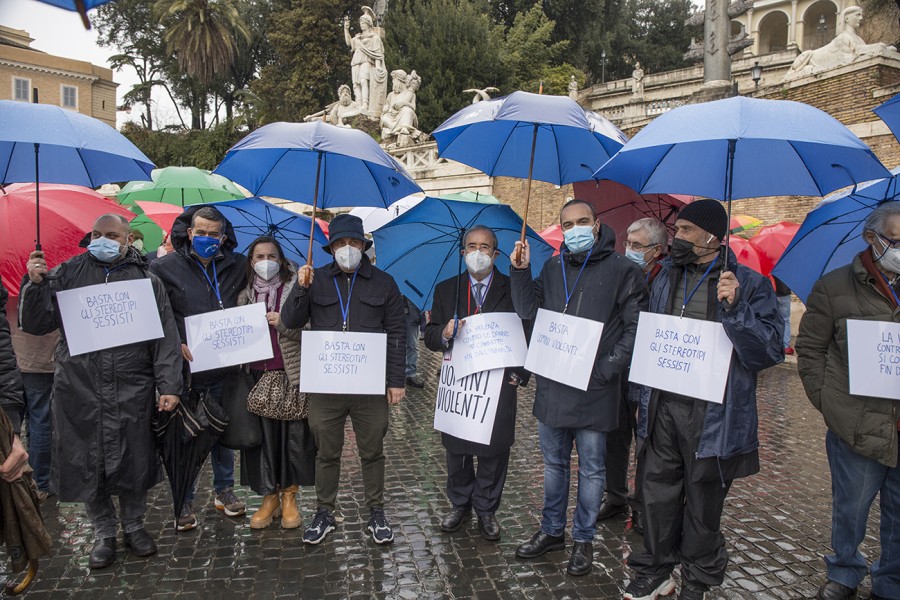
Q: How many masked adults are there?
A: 9